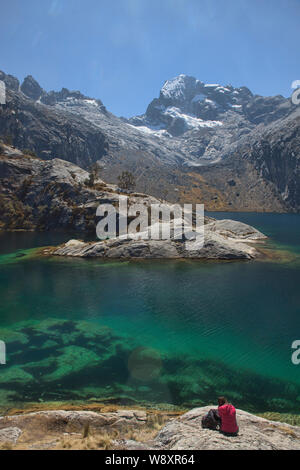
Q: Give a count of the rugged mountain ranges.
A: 1